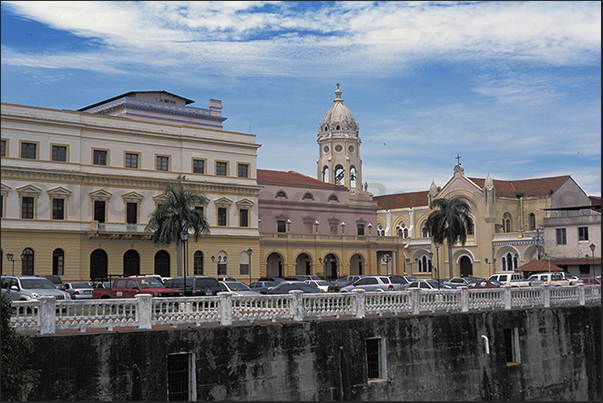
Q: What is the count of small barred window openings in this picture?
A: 3